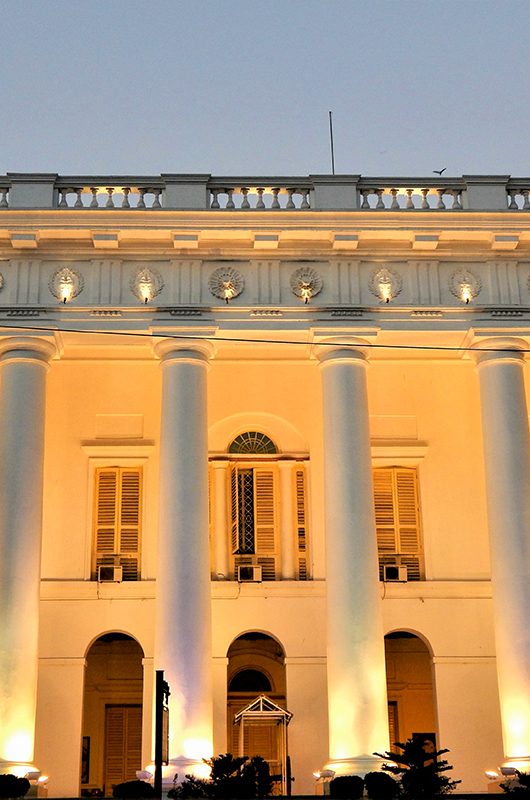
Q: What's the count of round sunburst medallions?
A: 2